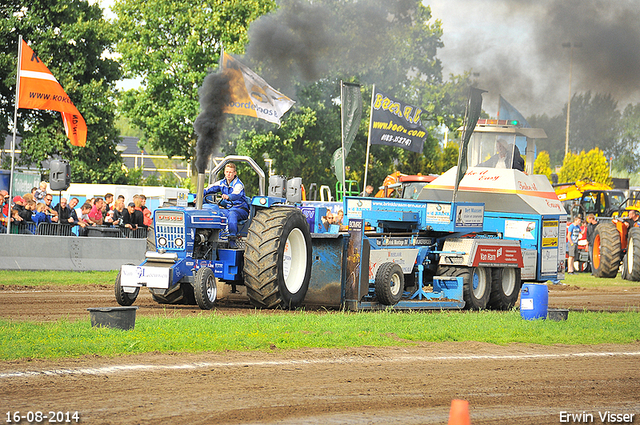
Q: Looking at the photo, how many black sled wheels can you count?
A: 3